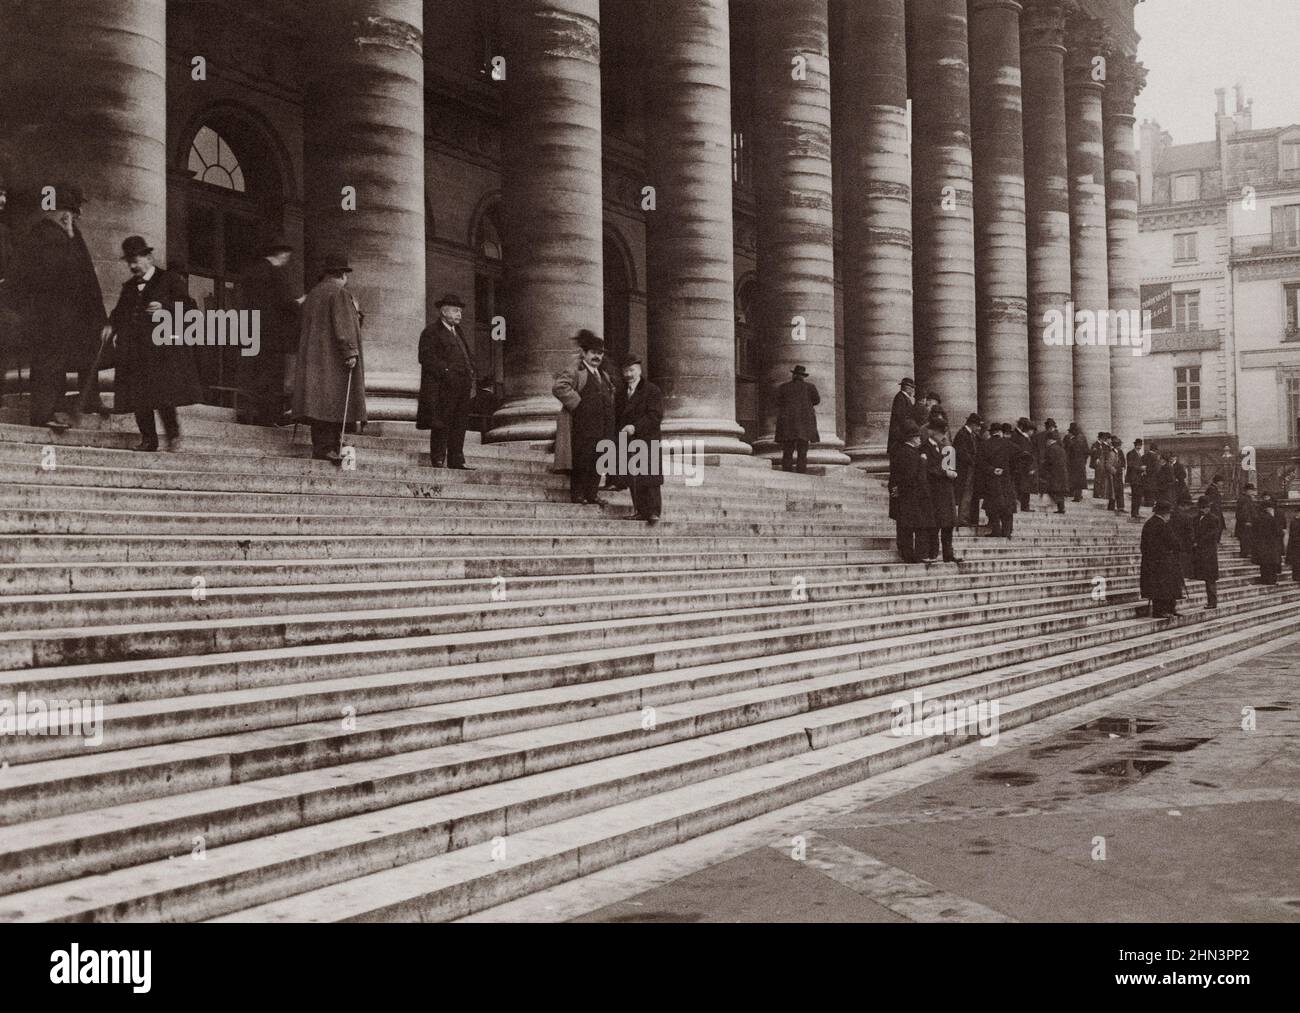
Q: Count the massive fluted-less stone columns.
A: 11